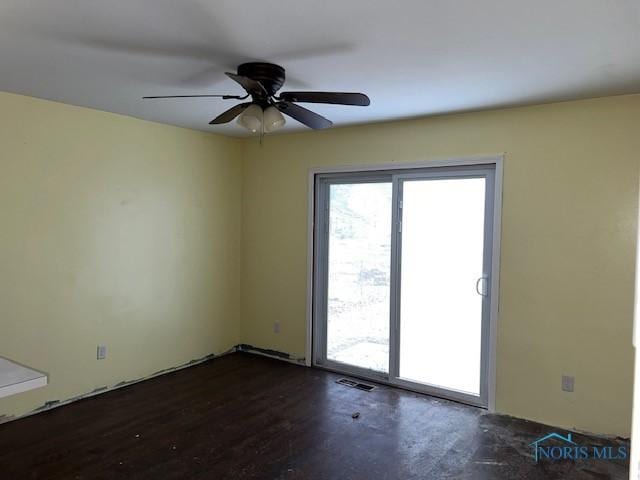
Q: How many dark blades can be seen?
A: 5